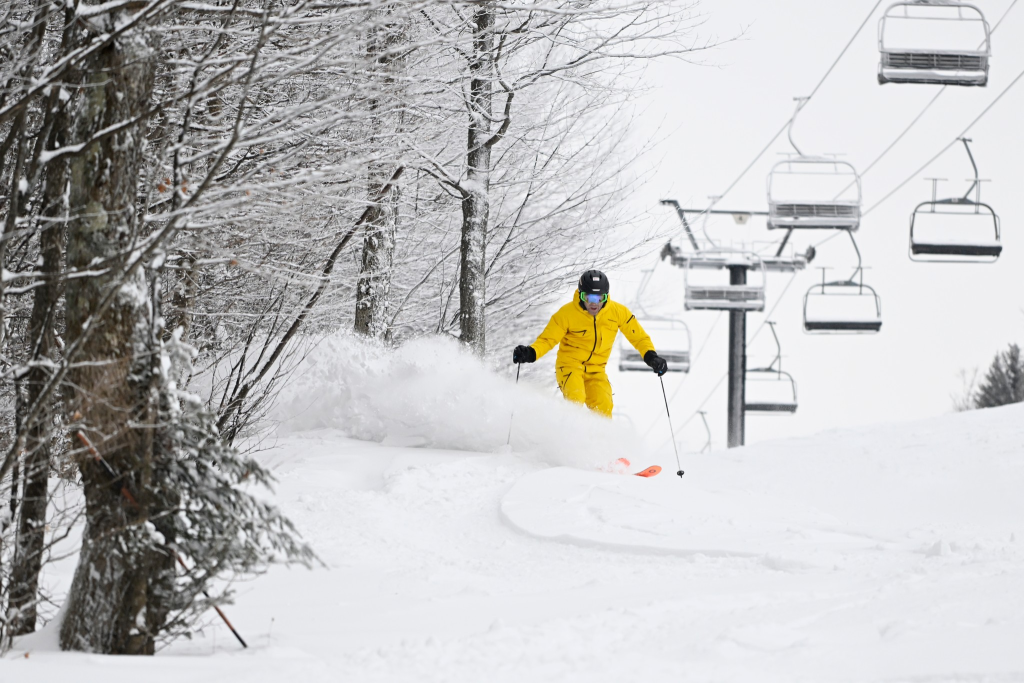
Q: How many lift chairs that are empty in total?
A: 7